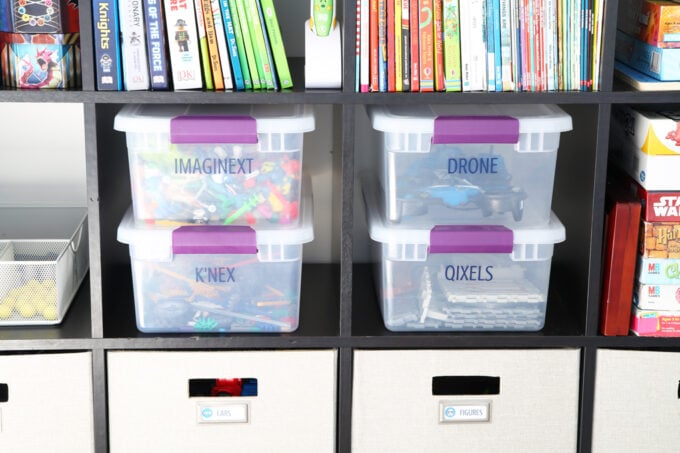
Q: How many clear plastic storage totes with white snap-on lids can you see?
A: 4